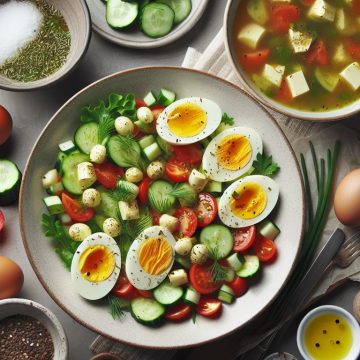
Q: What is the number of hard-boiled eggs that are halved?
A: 5